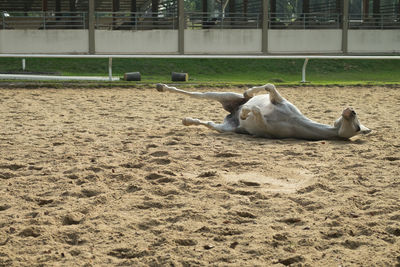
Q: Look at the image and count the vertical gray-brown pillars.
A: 4